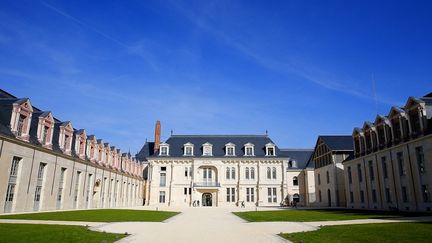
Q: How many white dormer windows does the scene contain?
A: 6